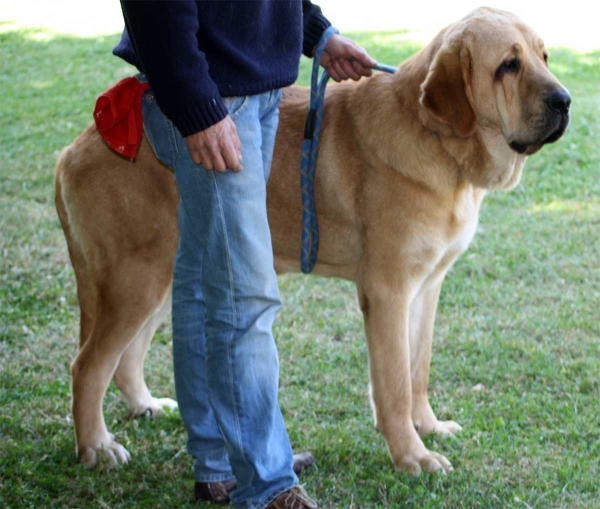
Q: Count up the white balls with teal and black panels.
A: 0